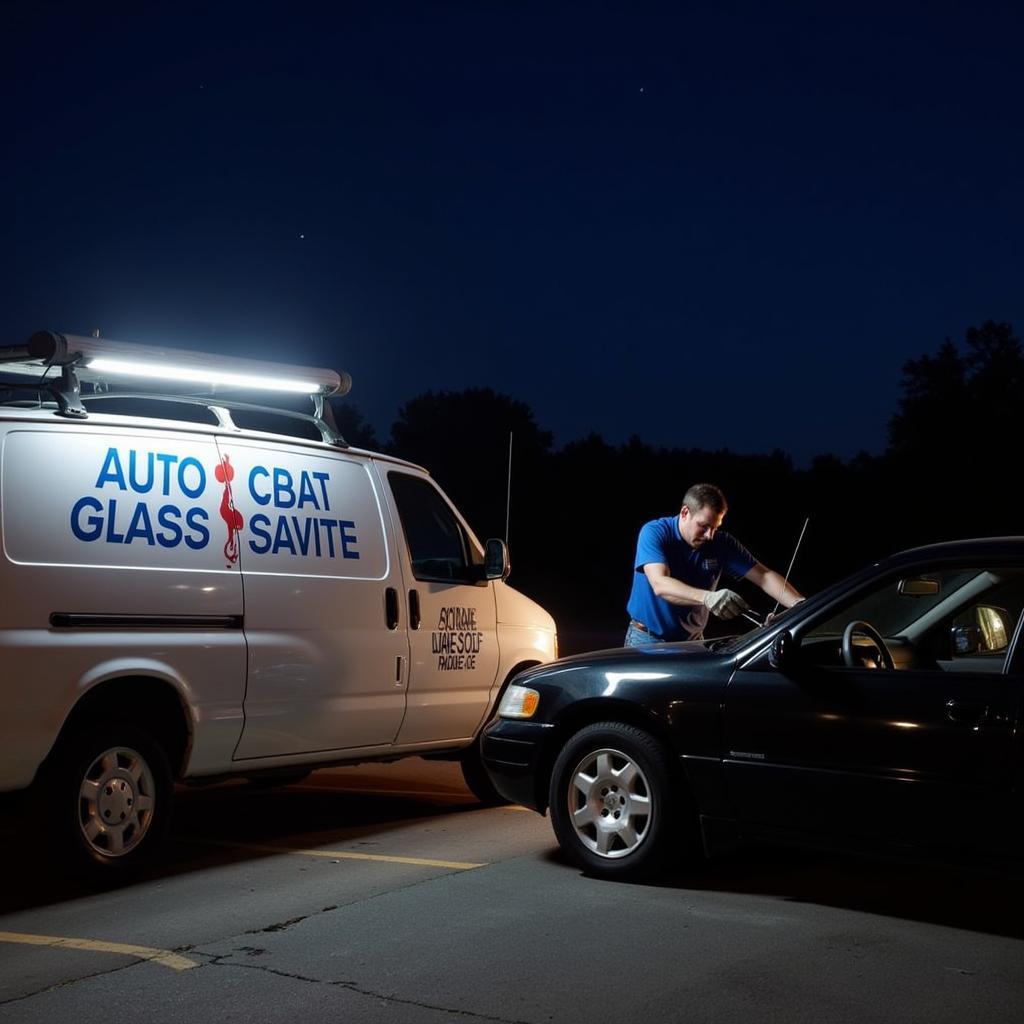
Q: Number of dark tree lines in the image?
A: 1